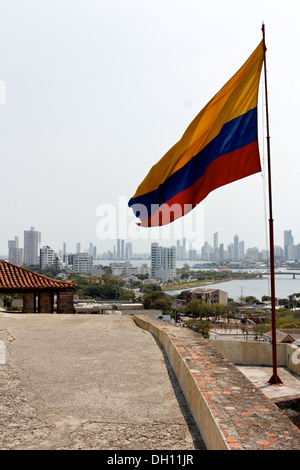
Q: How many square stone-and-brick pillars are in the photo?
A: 3